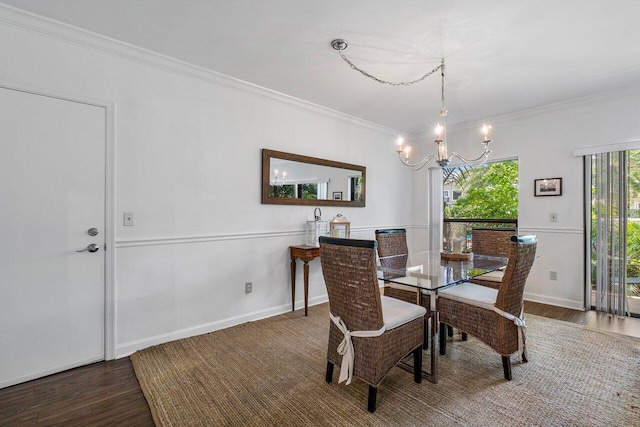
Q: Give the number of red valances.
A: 0